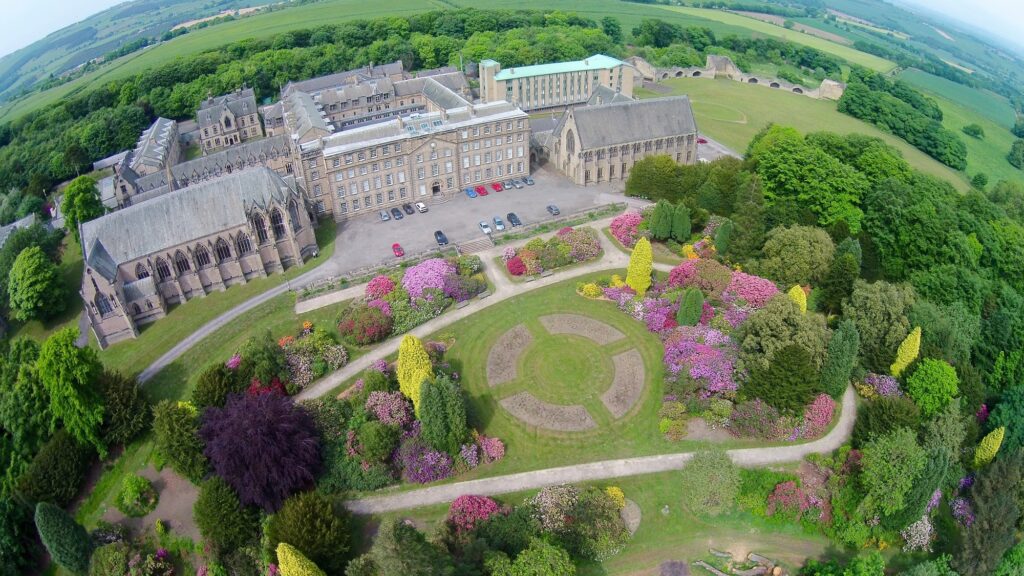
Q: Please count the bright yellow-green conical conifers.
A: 6